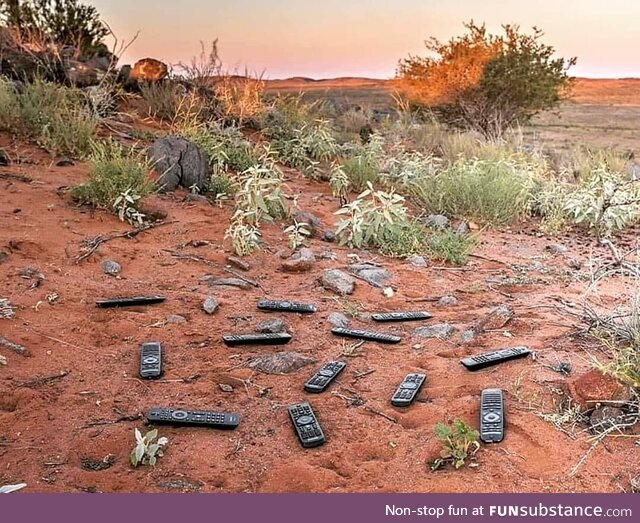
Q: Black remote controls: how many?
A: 12